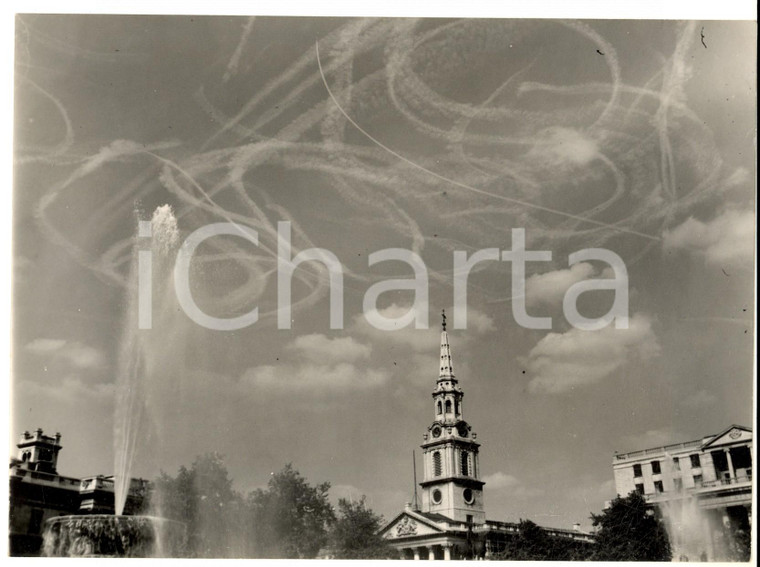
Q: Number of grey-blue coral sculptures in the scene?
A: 0